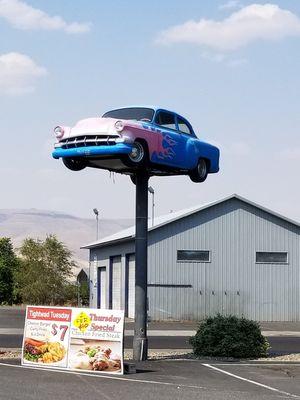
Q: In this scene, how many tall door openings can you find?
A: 3